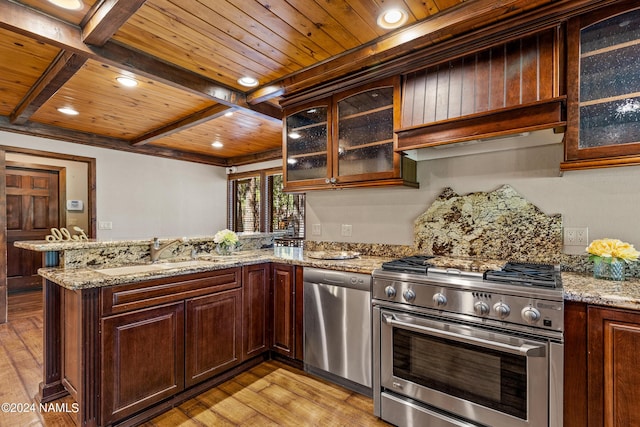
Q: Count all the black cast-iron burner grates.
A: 2